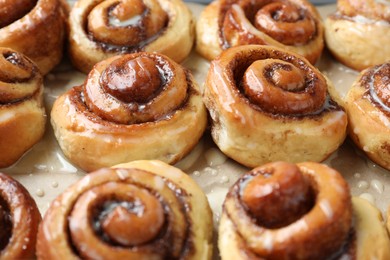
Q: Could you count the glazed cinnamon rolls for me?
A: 11